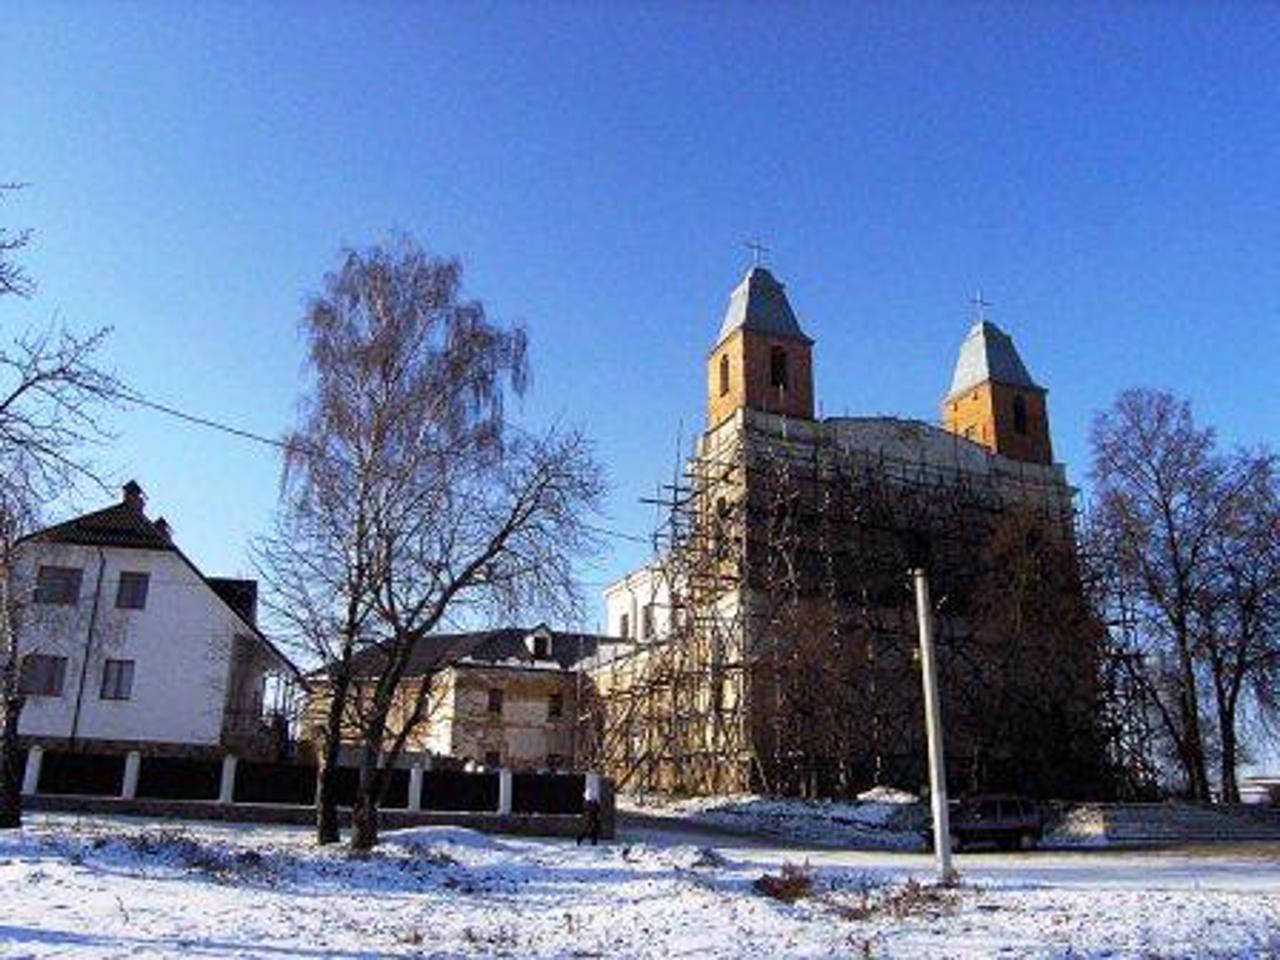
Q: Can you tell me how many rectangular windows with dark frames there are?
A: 4